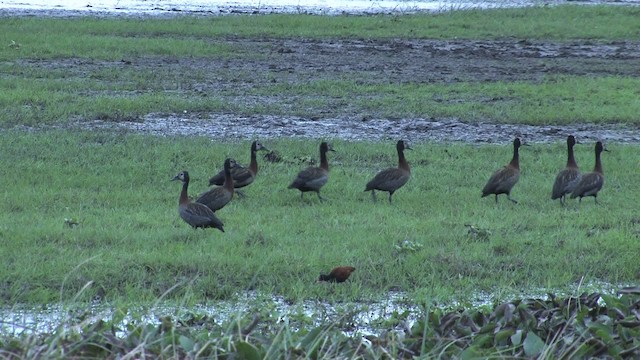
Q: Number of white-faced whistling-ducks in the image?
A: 8